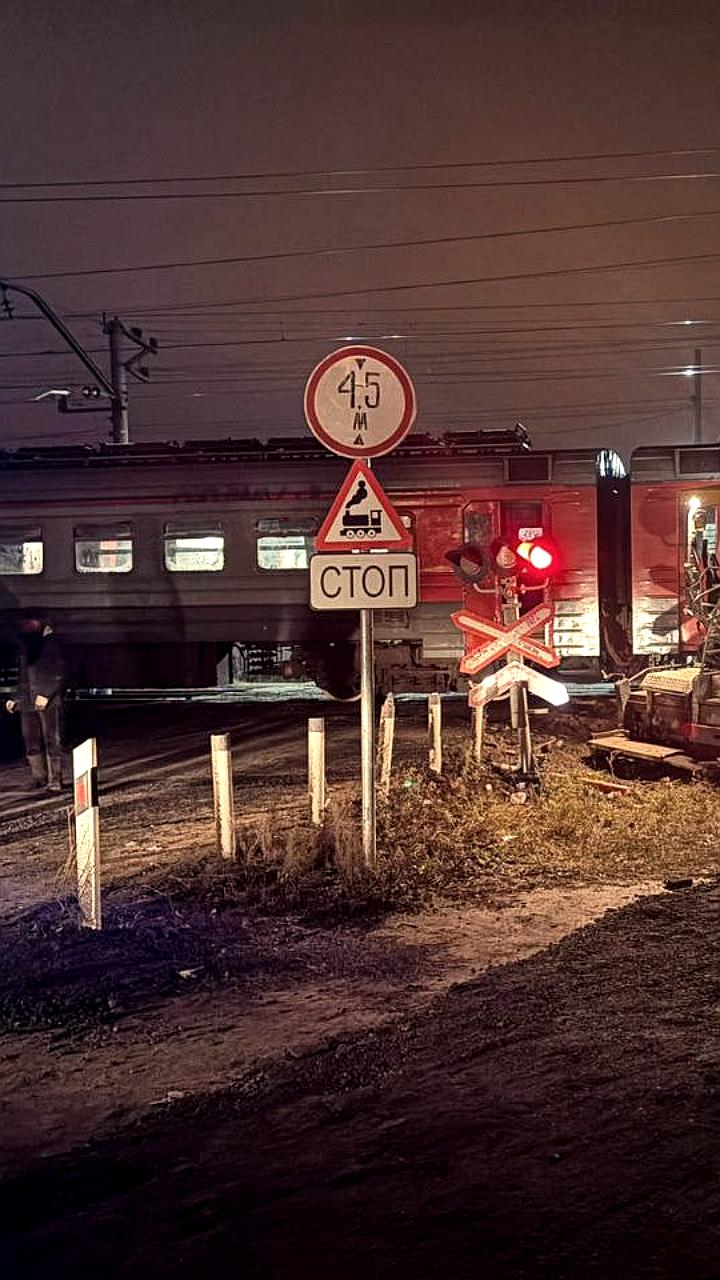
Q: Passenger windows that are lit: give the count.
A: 4